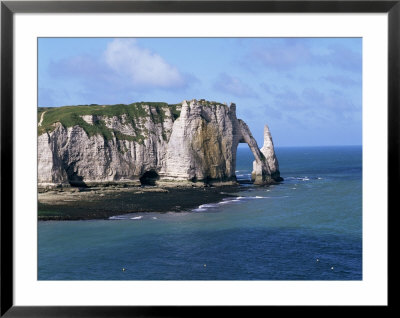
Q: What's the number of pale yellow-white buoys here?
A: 4